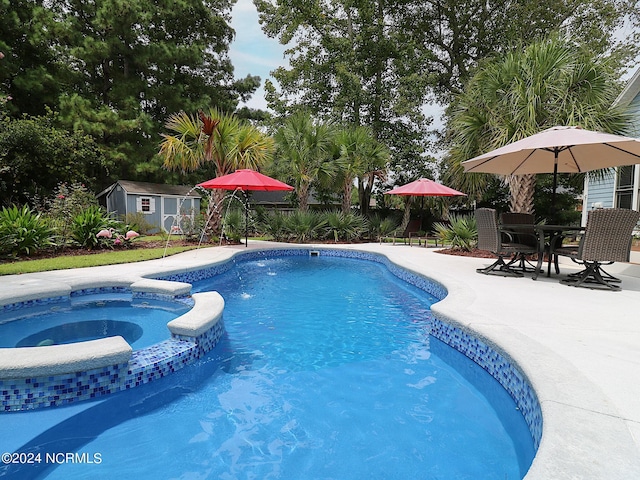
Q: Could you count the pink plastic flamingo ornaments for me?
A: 2